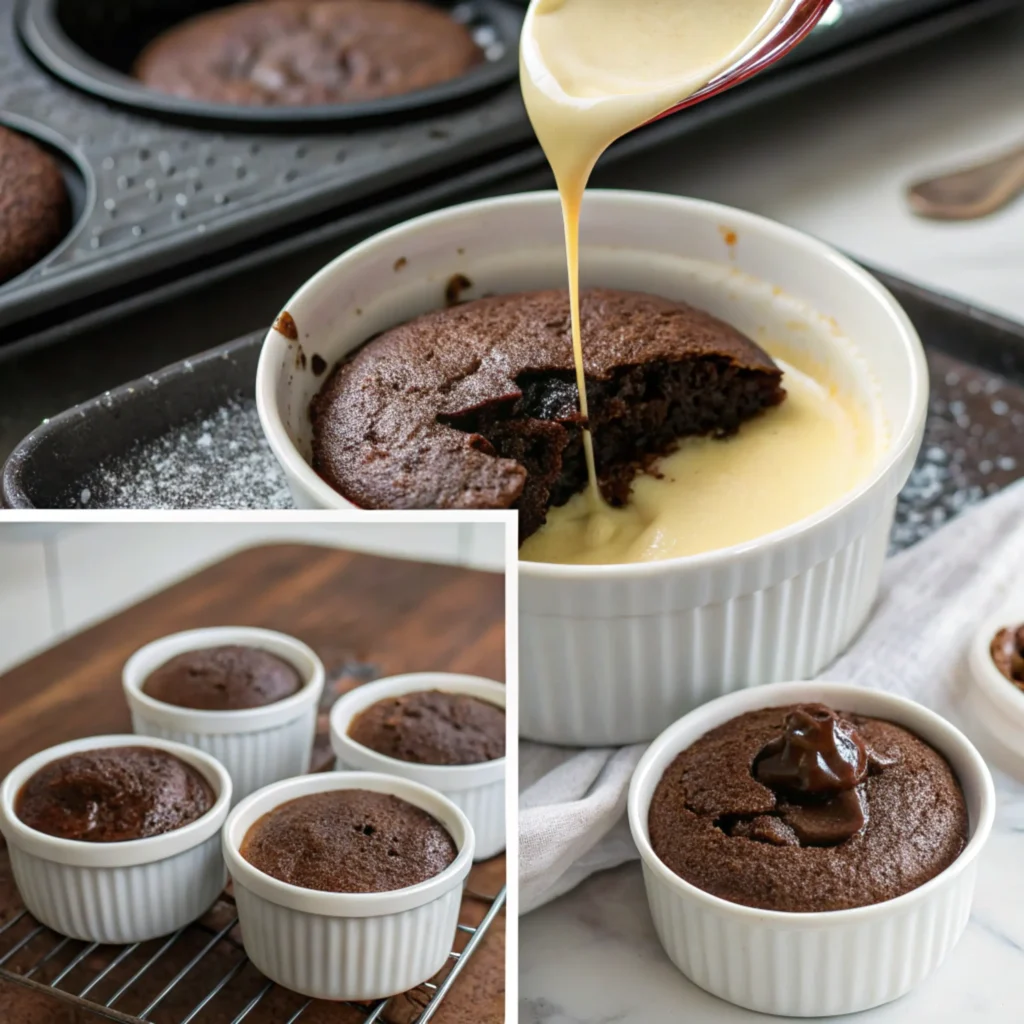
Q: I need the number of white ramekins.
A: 7